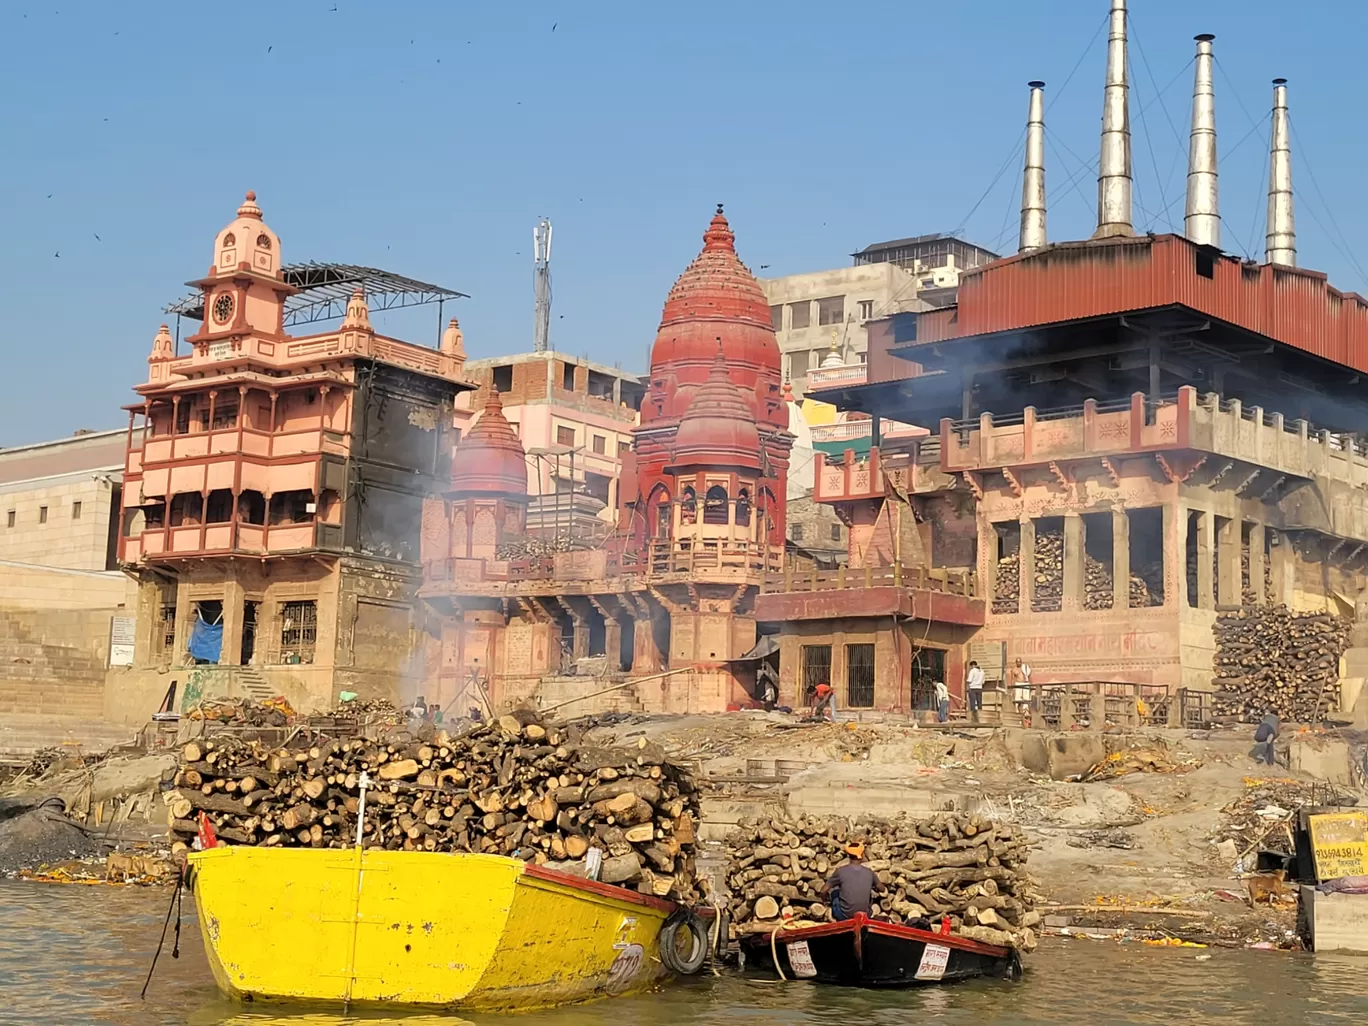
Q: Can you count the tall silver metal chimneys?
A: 4